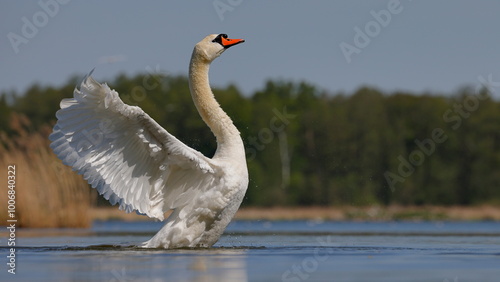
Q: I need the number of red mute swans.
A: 0